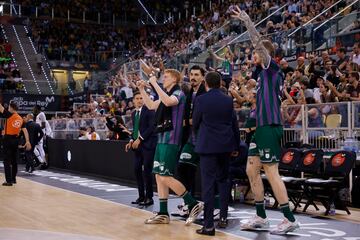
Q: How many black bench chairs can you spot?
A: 3